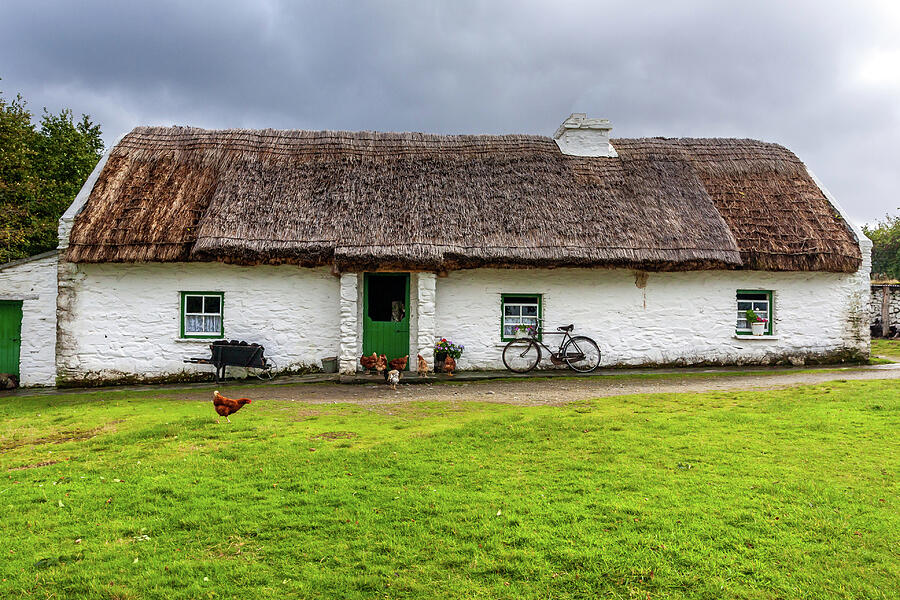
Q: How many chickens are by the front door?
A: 6